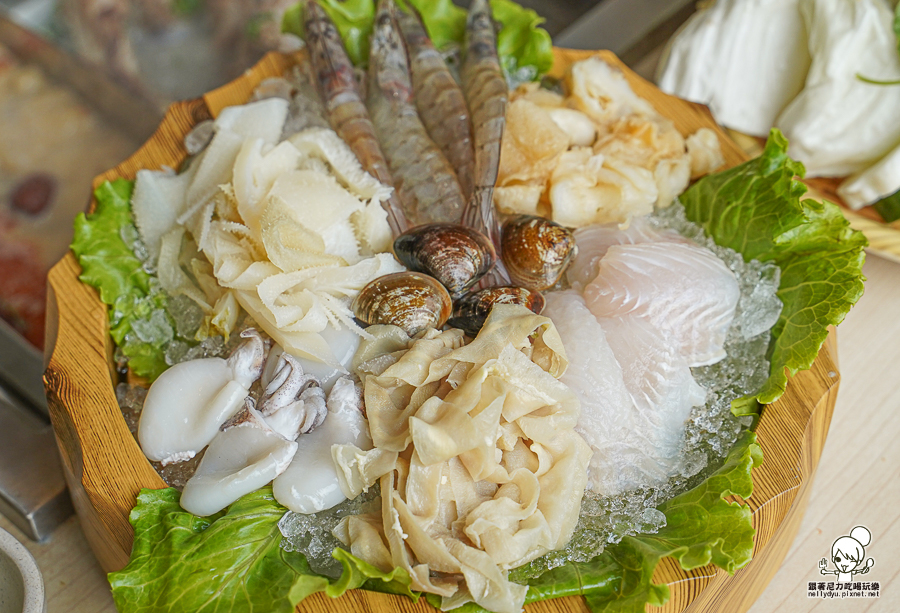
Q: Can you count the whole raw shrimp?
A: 4